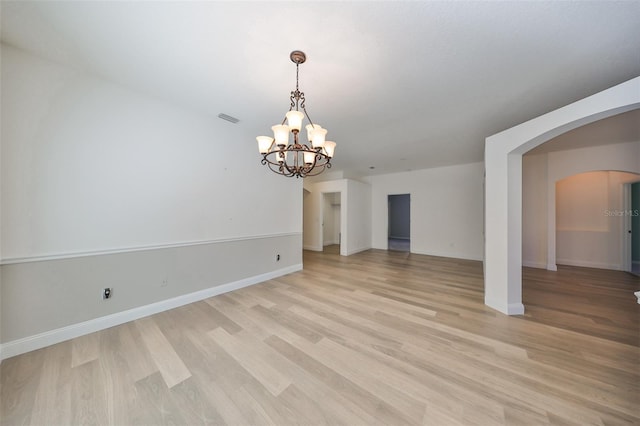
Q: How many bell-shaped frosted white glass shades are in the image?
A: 8